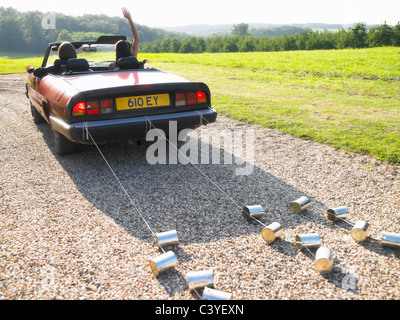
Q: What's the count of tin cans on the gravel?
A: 12